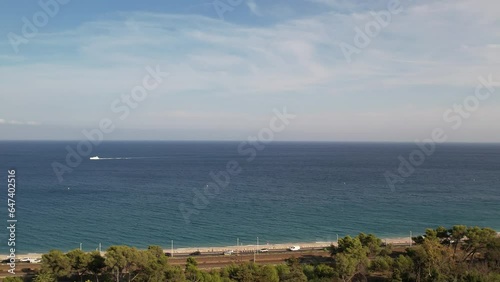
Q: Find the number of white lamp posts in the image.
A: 7